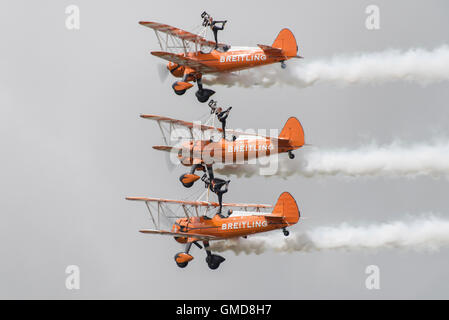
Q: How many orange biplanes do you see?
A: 3